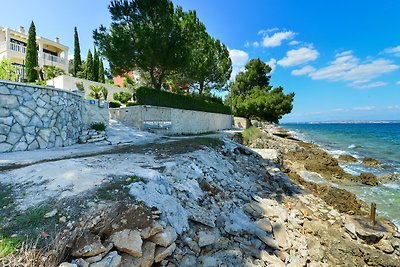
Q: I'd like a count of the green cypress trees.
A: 5